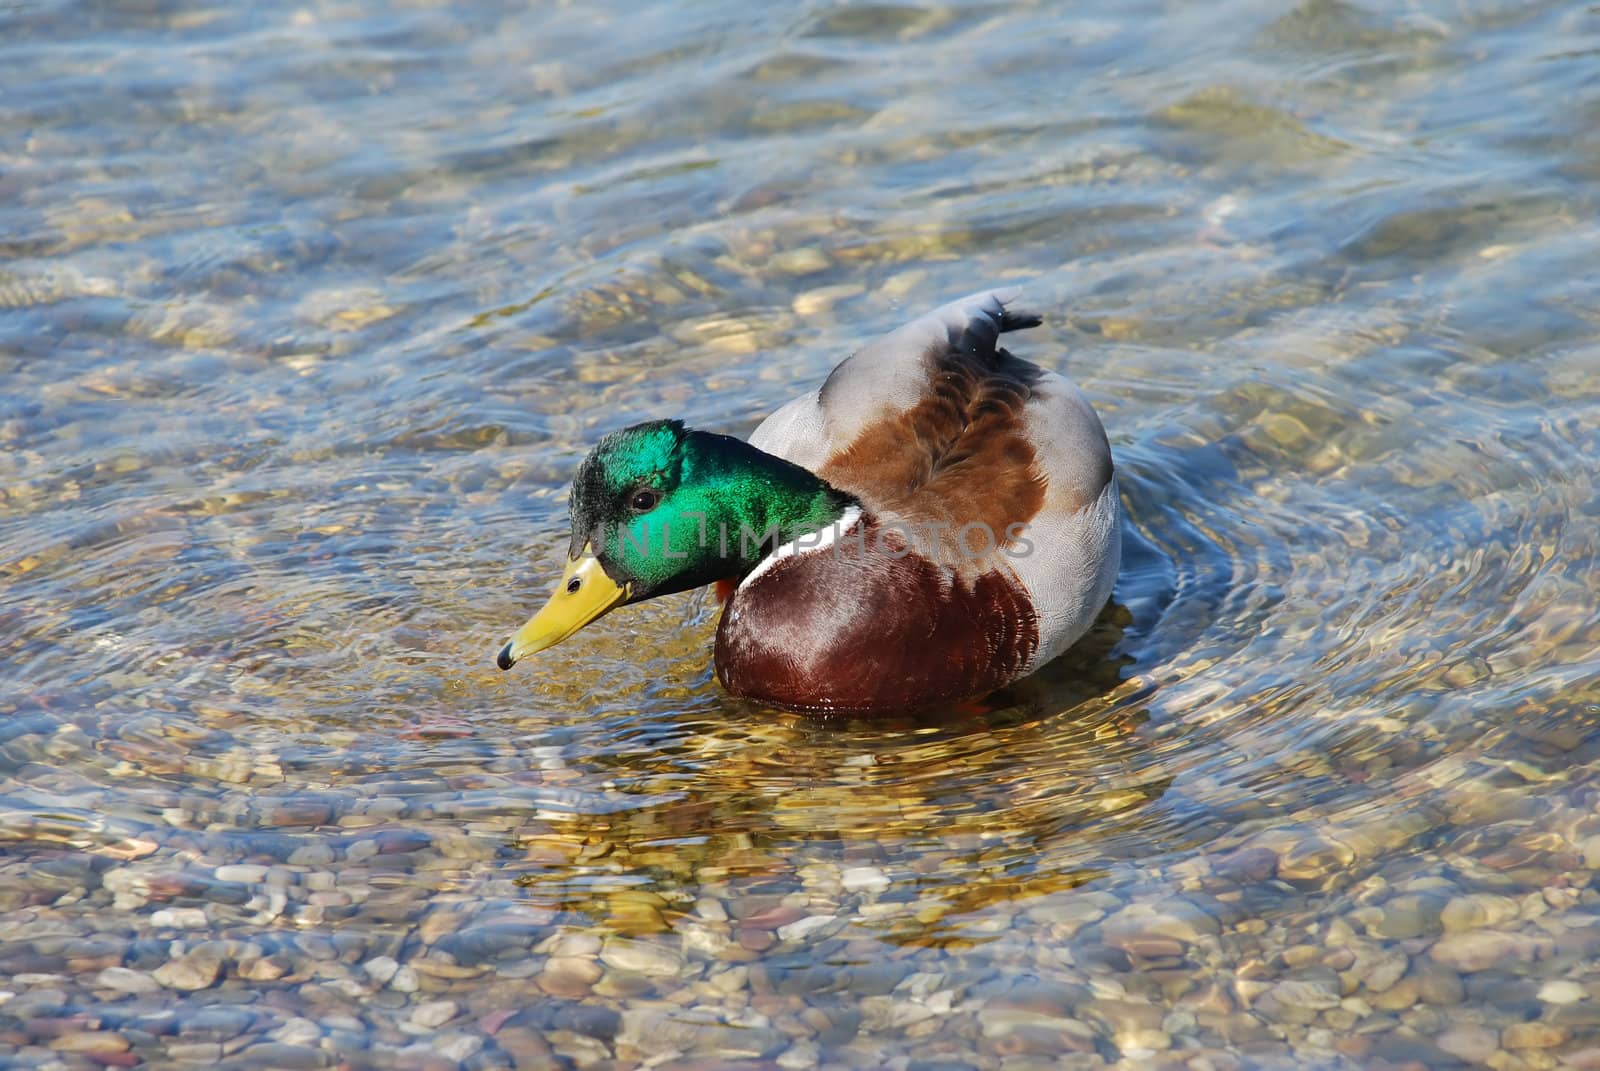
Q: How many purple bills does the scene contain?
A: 0